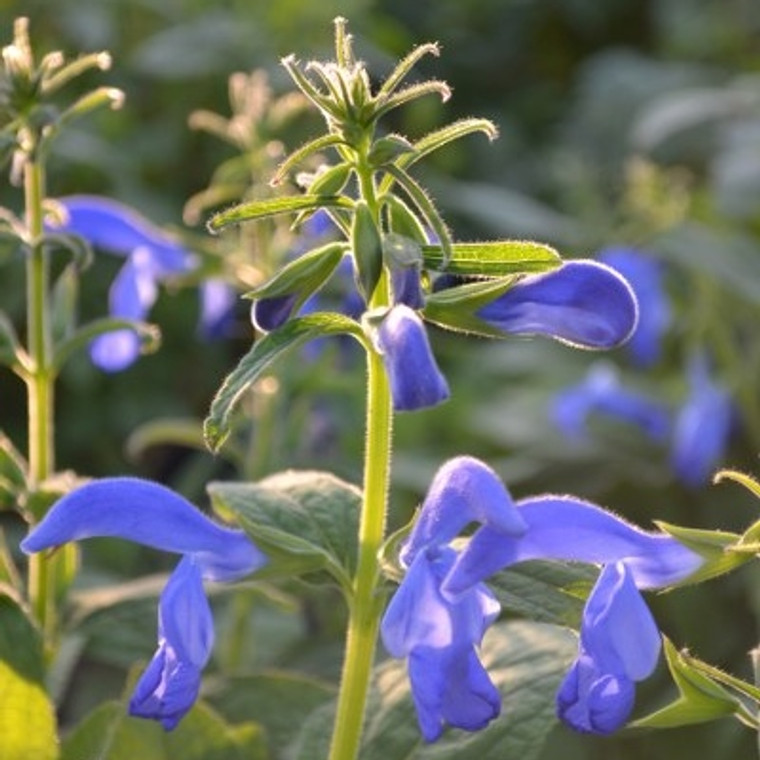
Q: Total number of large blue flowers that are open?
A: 3